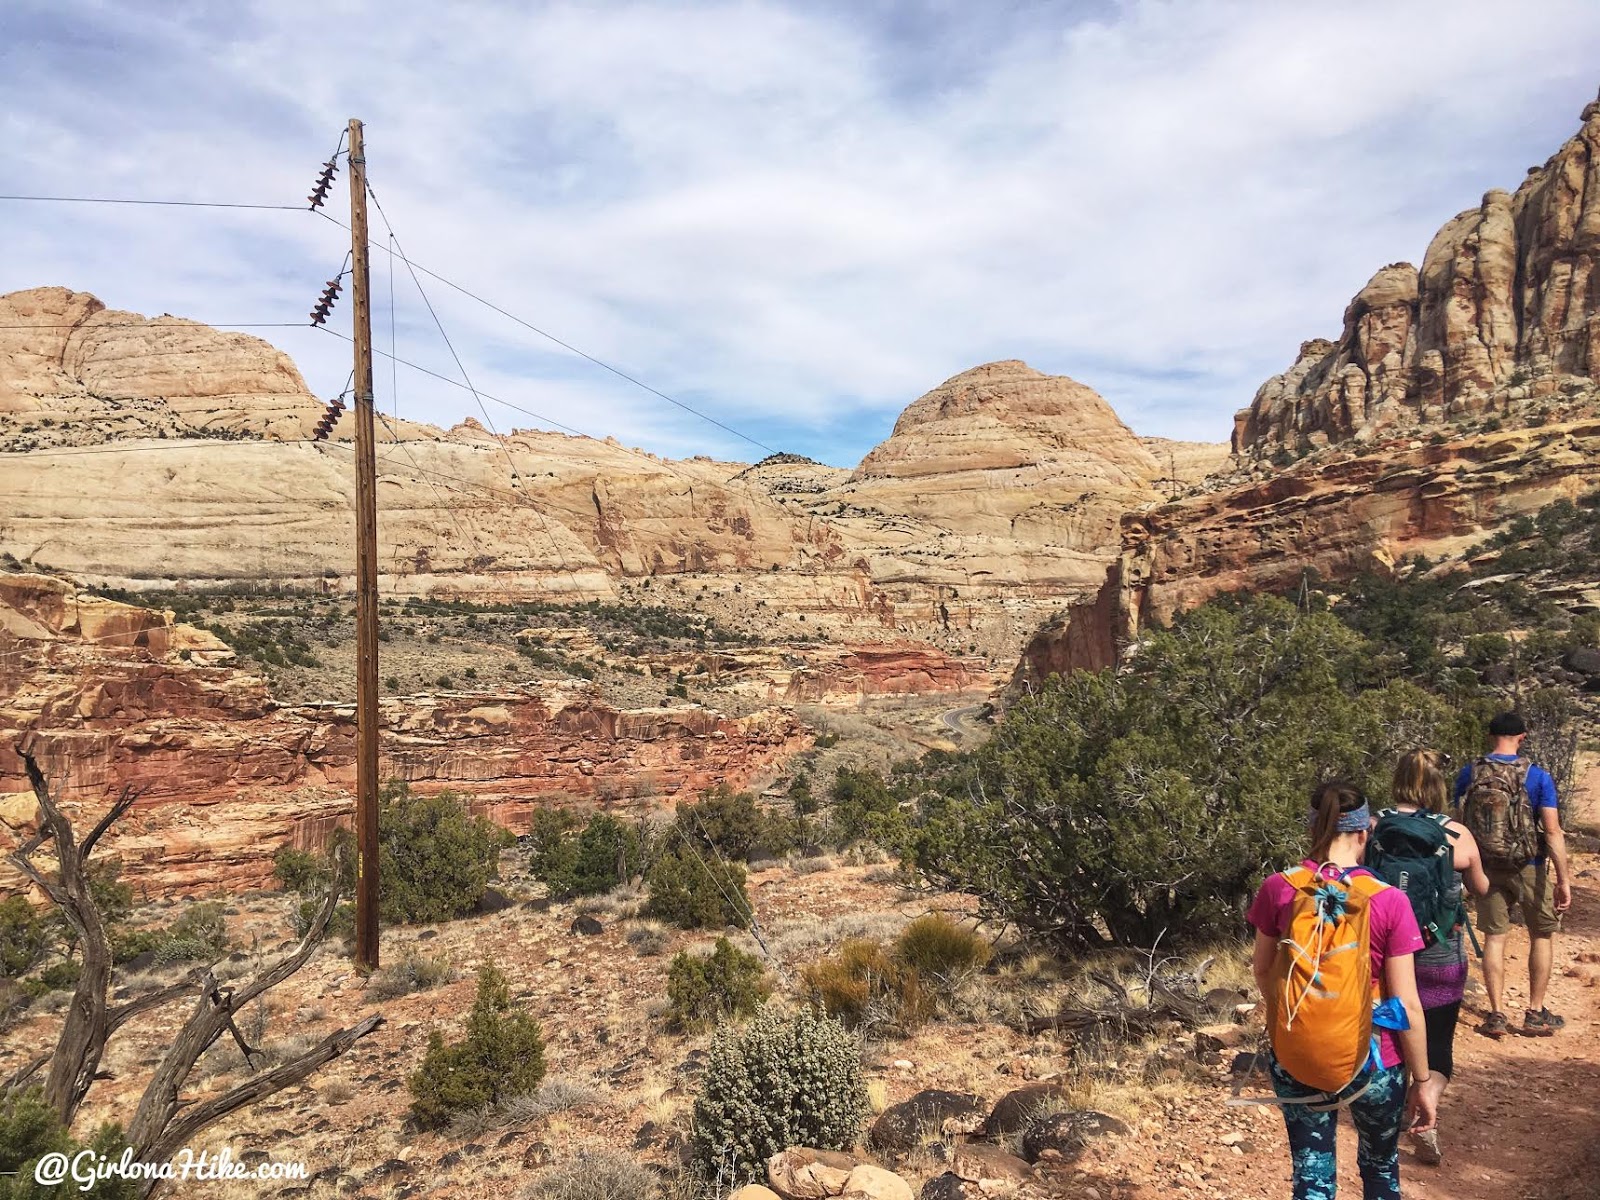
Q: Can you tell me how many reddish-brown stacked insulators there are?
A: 3